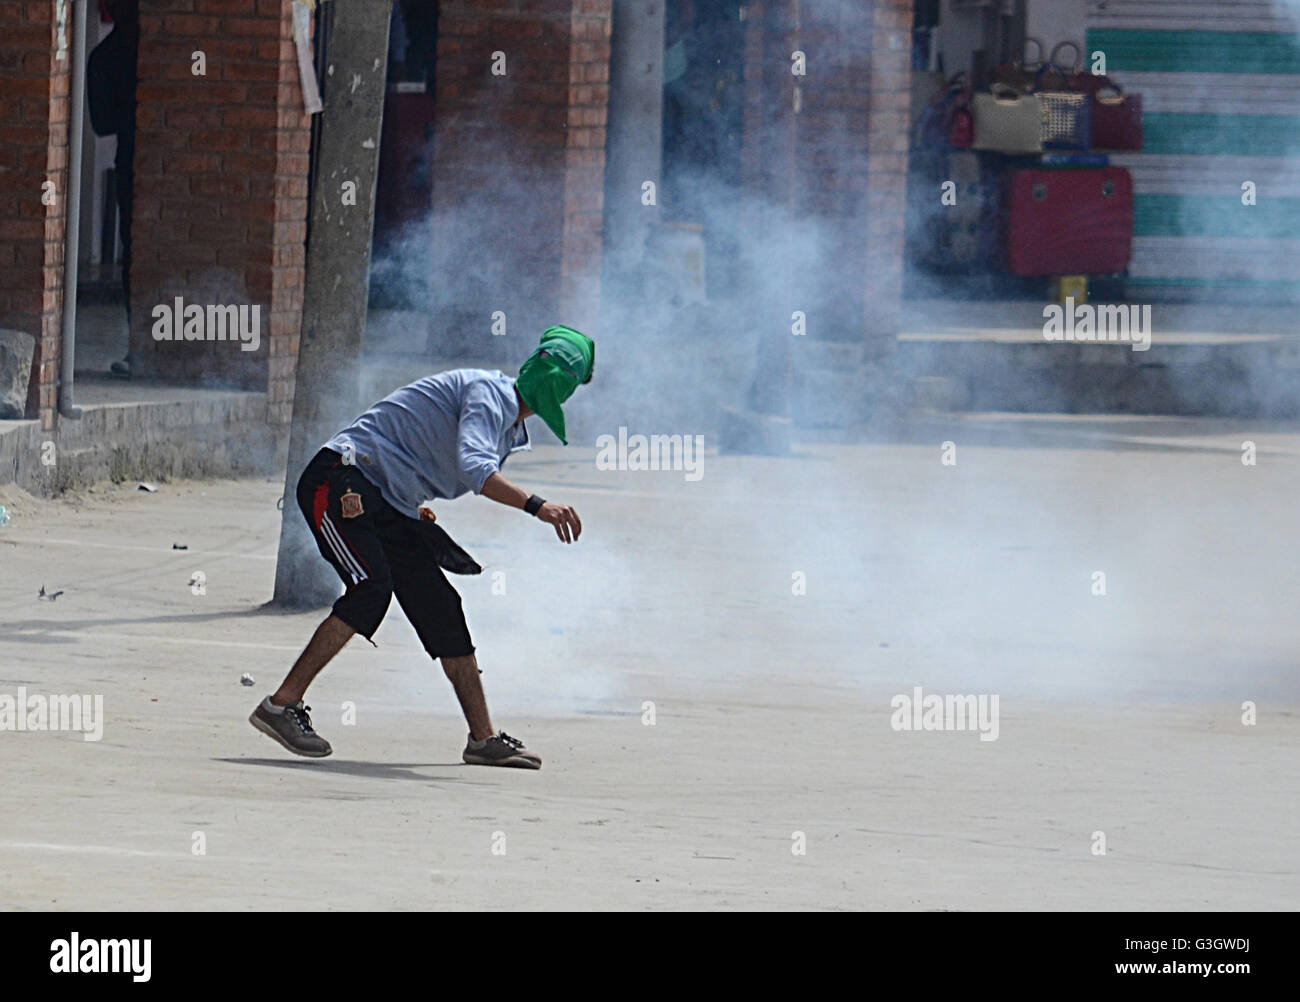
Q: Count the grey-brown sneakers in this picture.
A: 2